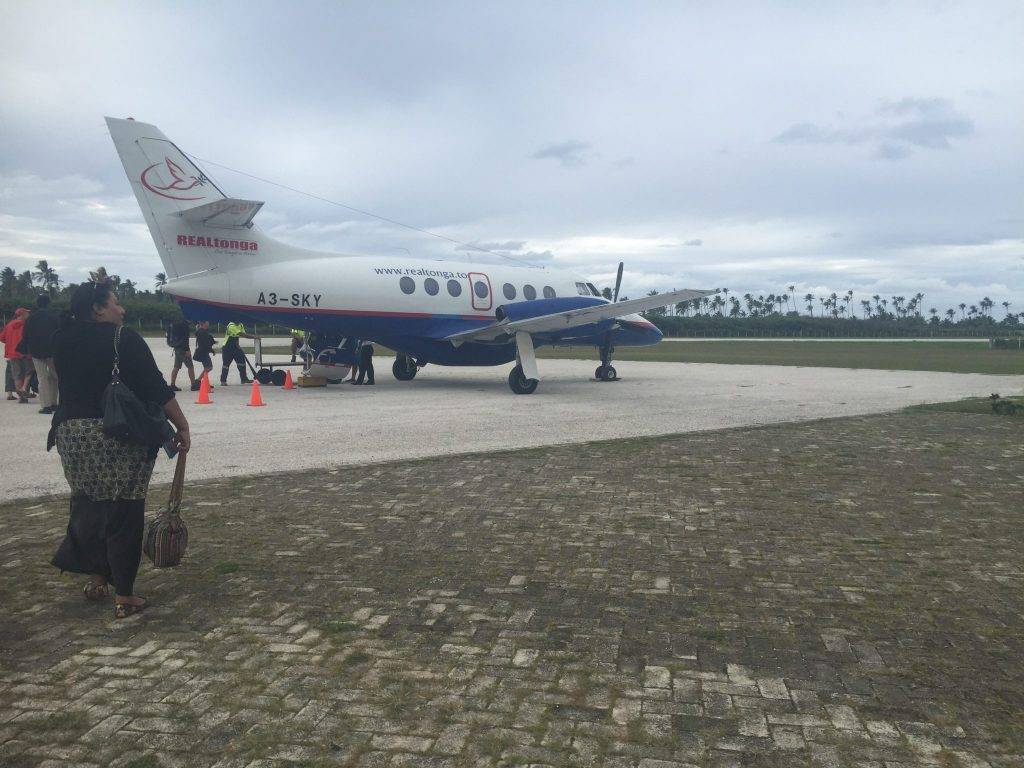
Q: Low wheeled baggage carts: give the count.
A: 1